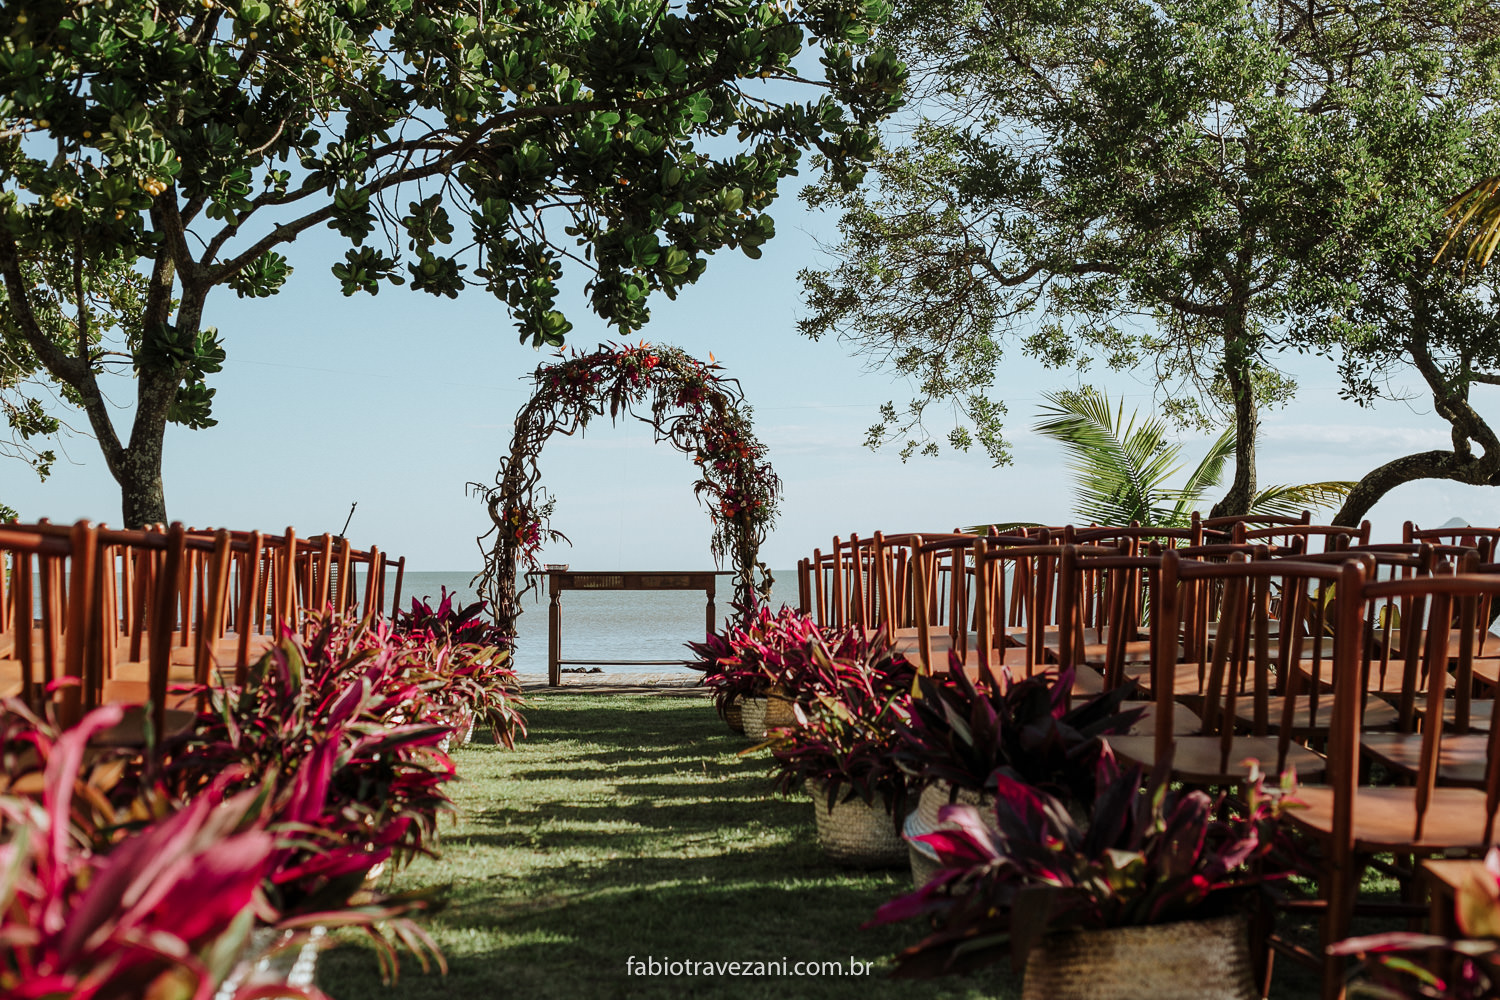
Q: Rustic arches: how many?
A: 1